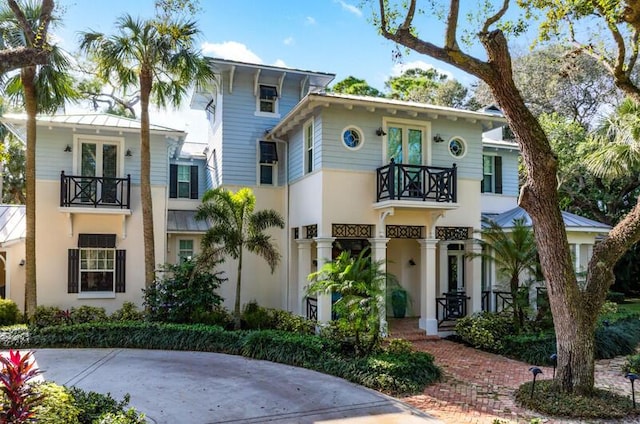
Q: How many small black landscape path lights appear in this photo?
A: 3